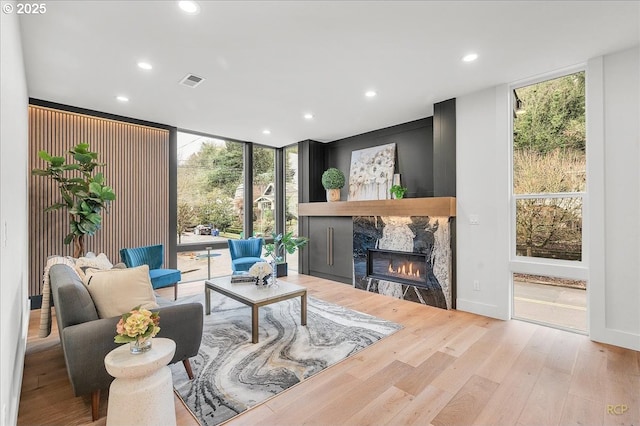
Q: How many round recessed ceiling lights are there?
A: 7